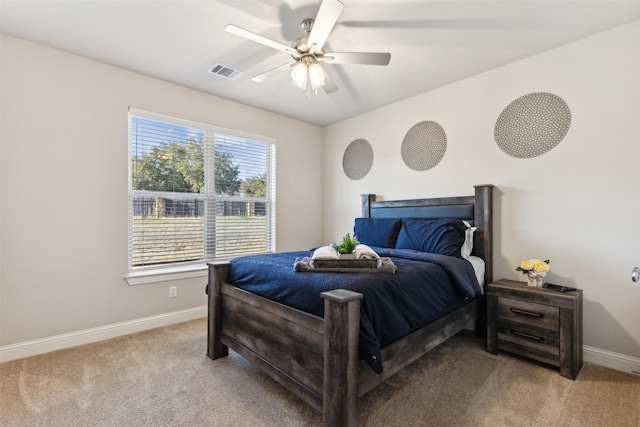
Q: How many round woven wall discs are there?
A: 3